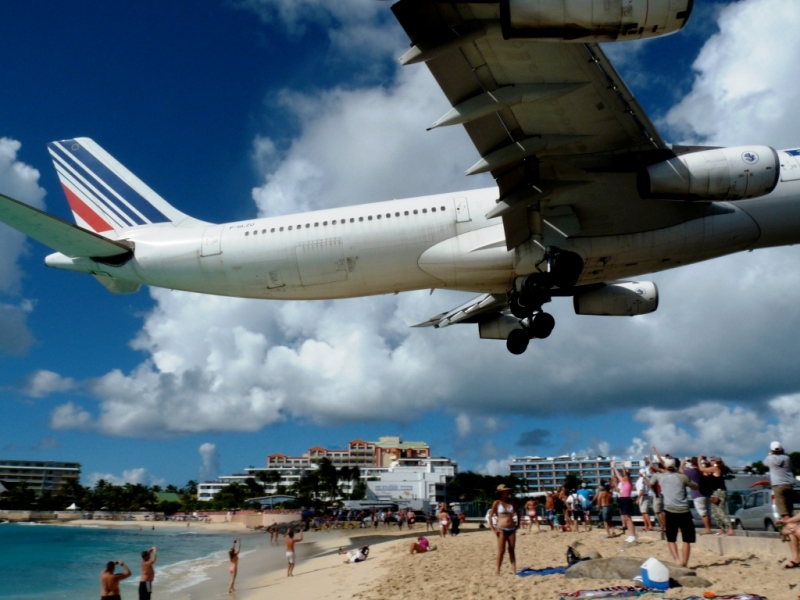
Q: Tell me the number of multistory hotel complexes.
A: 3